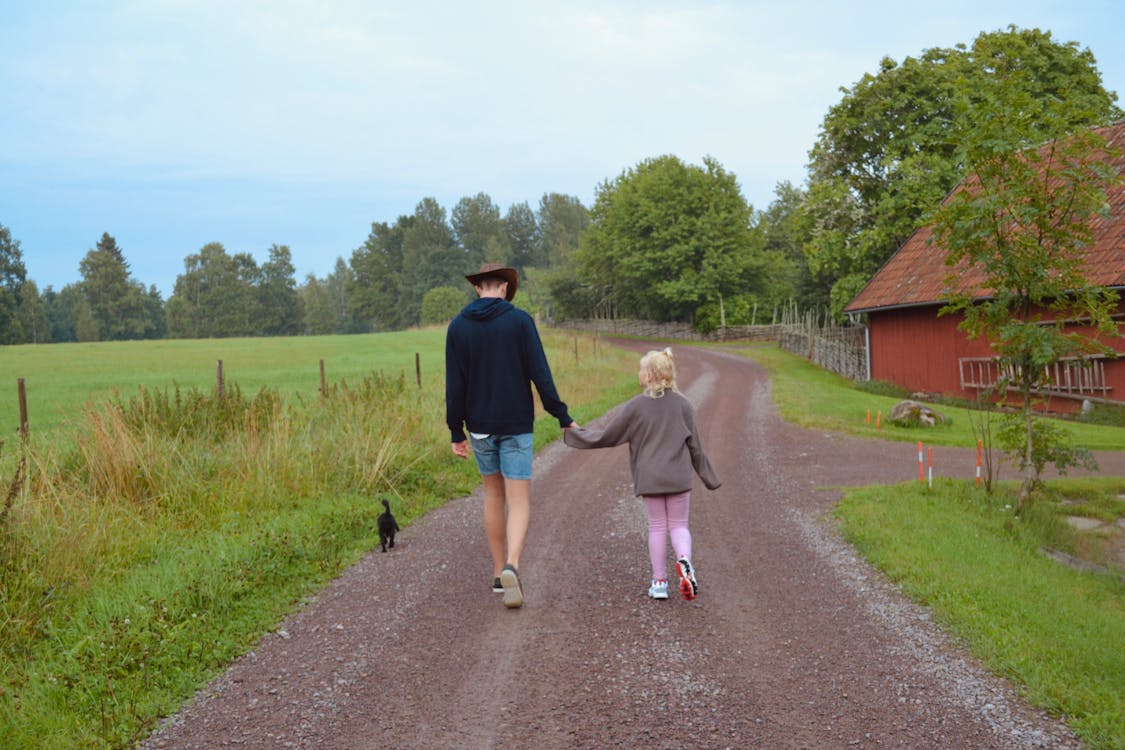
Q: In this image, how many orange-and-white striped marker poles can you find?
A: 3